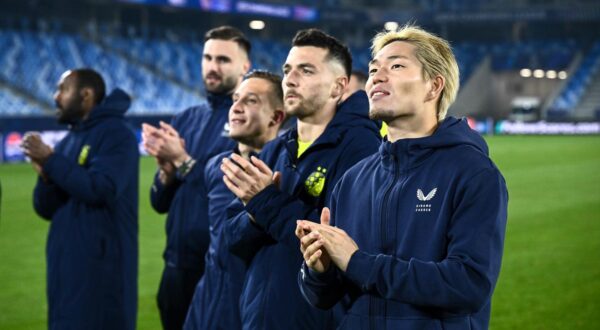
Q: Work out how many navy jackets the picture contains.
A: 5